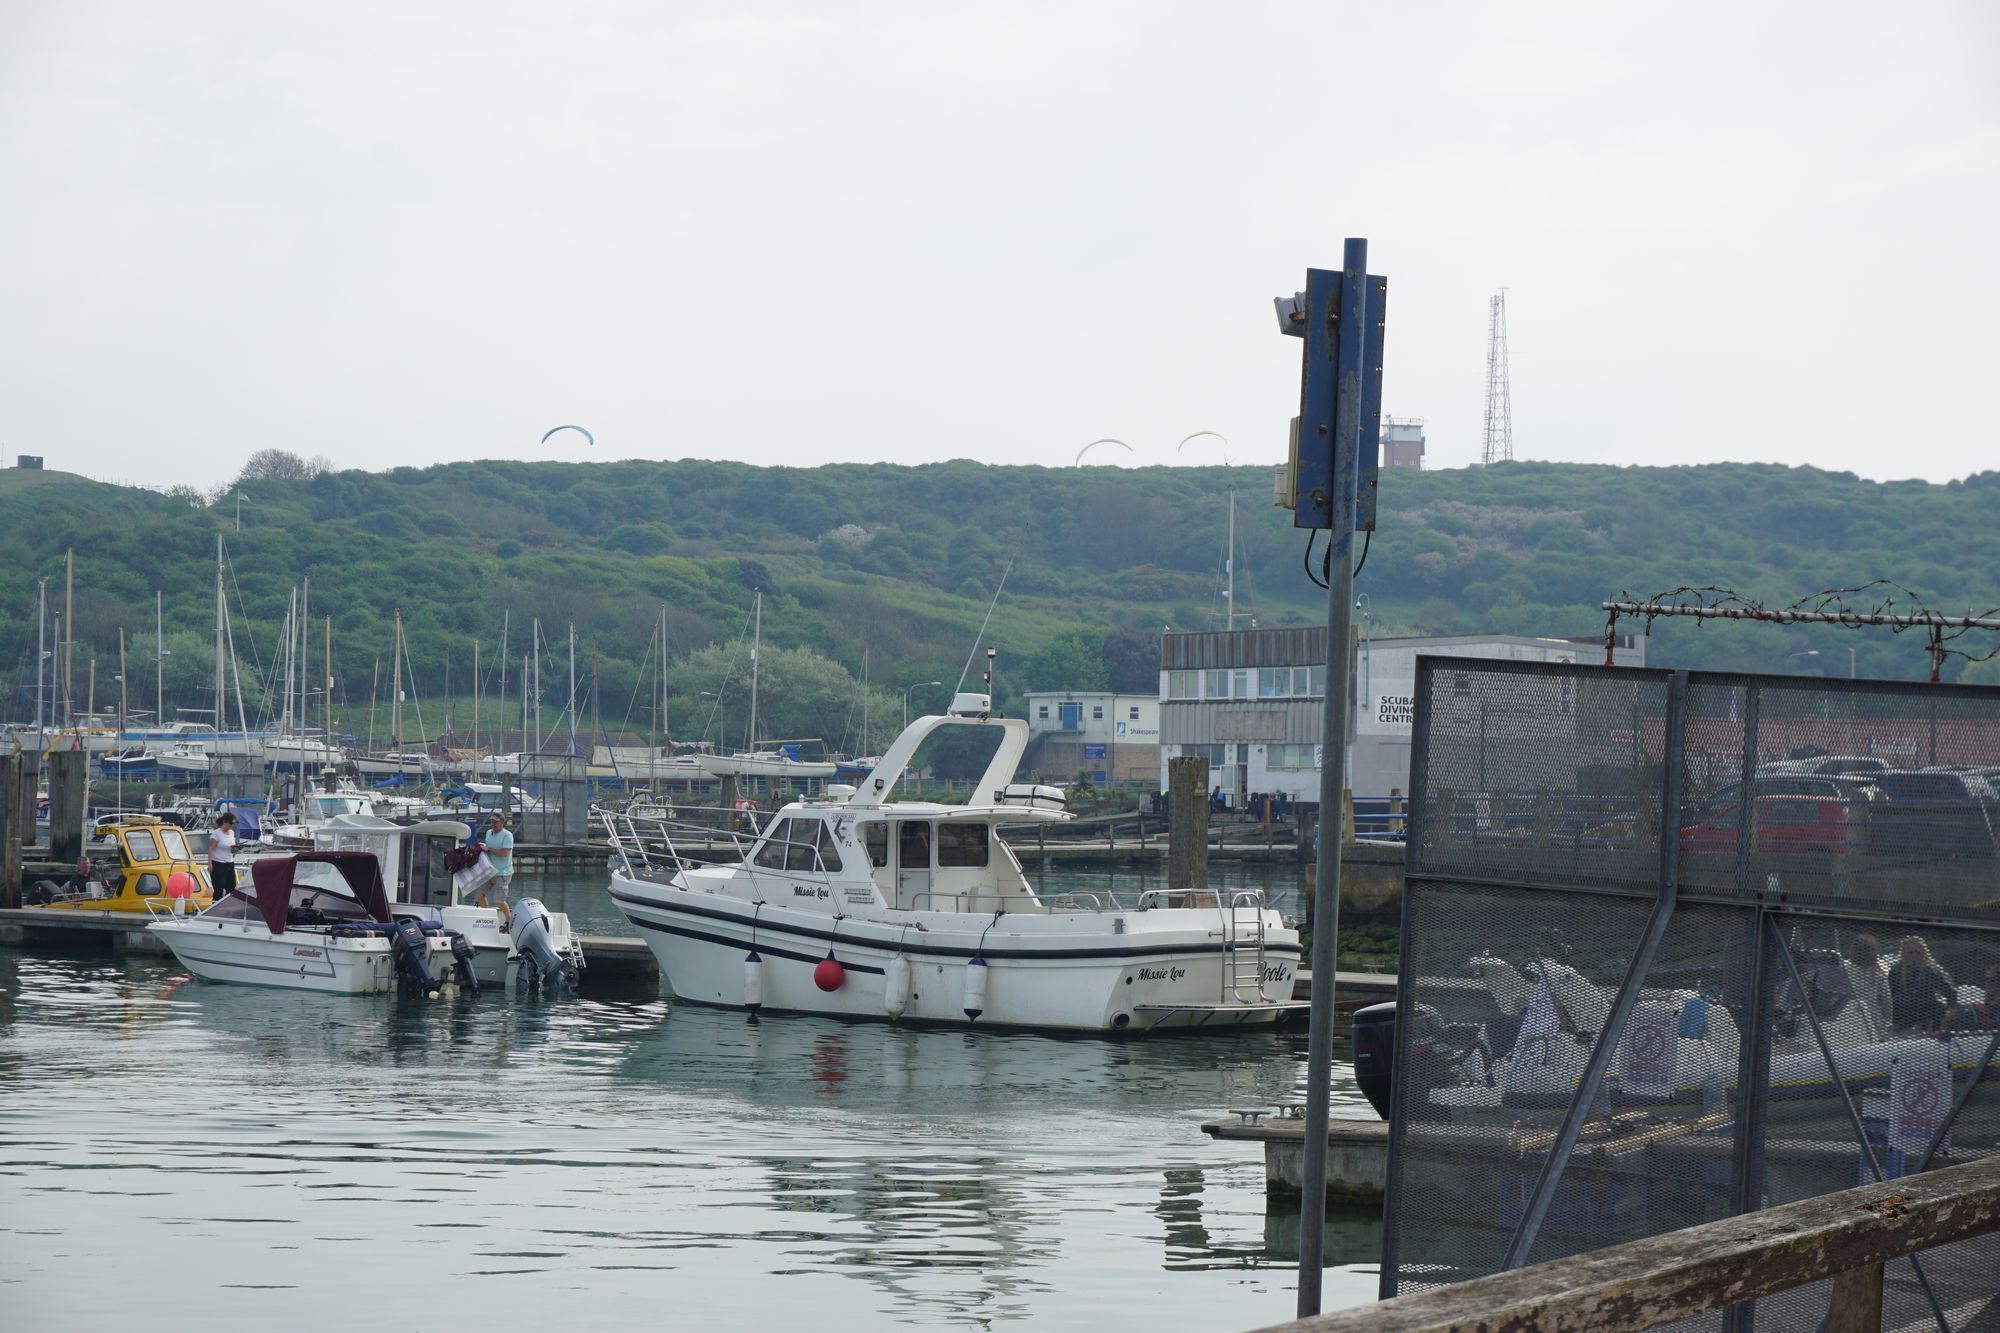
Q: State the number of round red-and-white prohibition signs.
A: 2